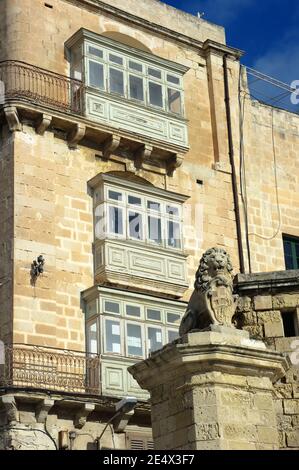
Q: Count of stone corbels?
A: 10